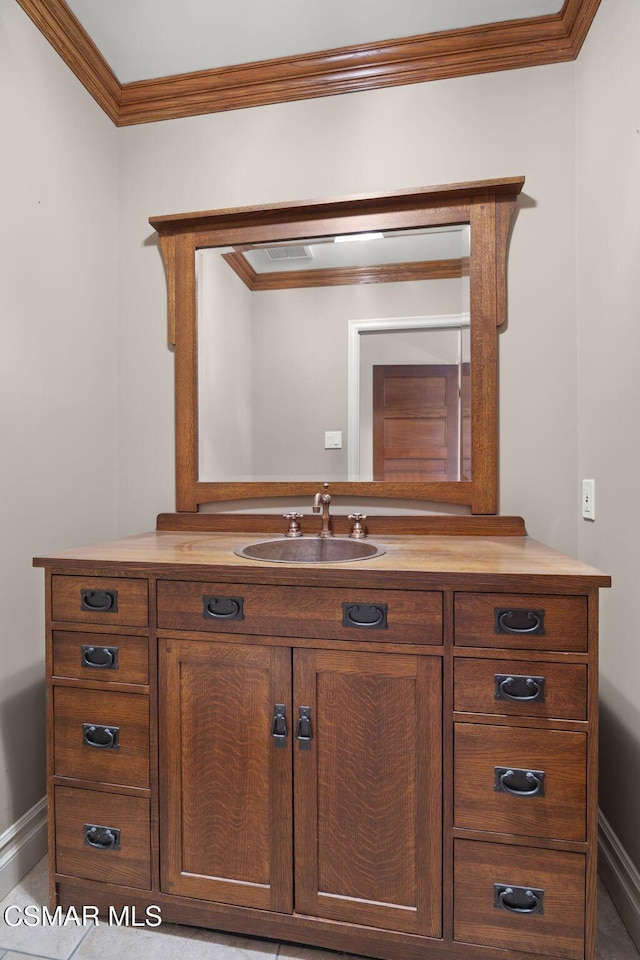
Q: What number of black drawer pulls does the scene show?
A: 10